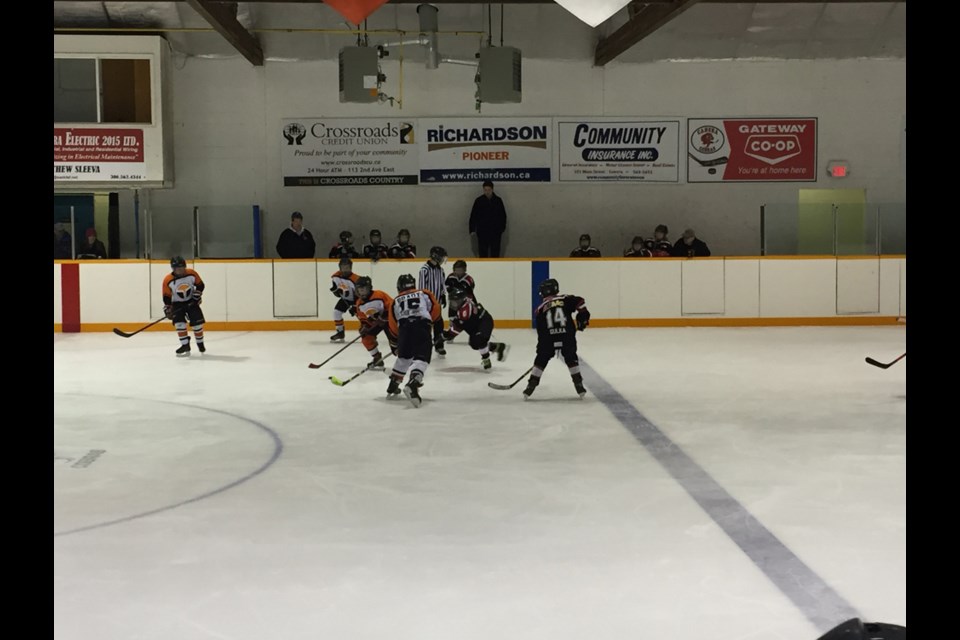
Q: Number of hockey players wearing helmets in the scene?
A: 13